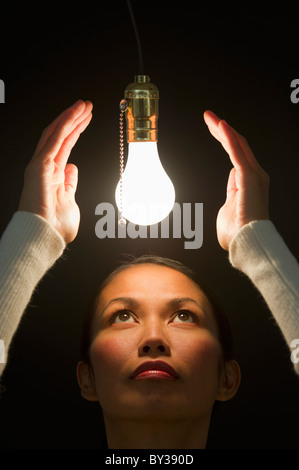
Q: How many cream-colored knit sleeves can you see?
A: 2